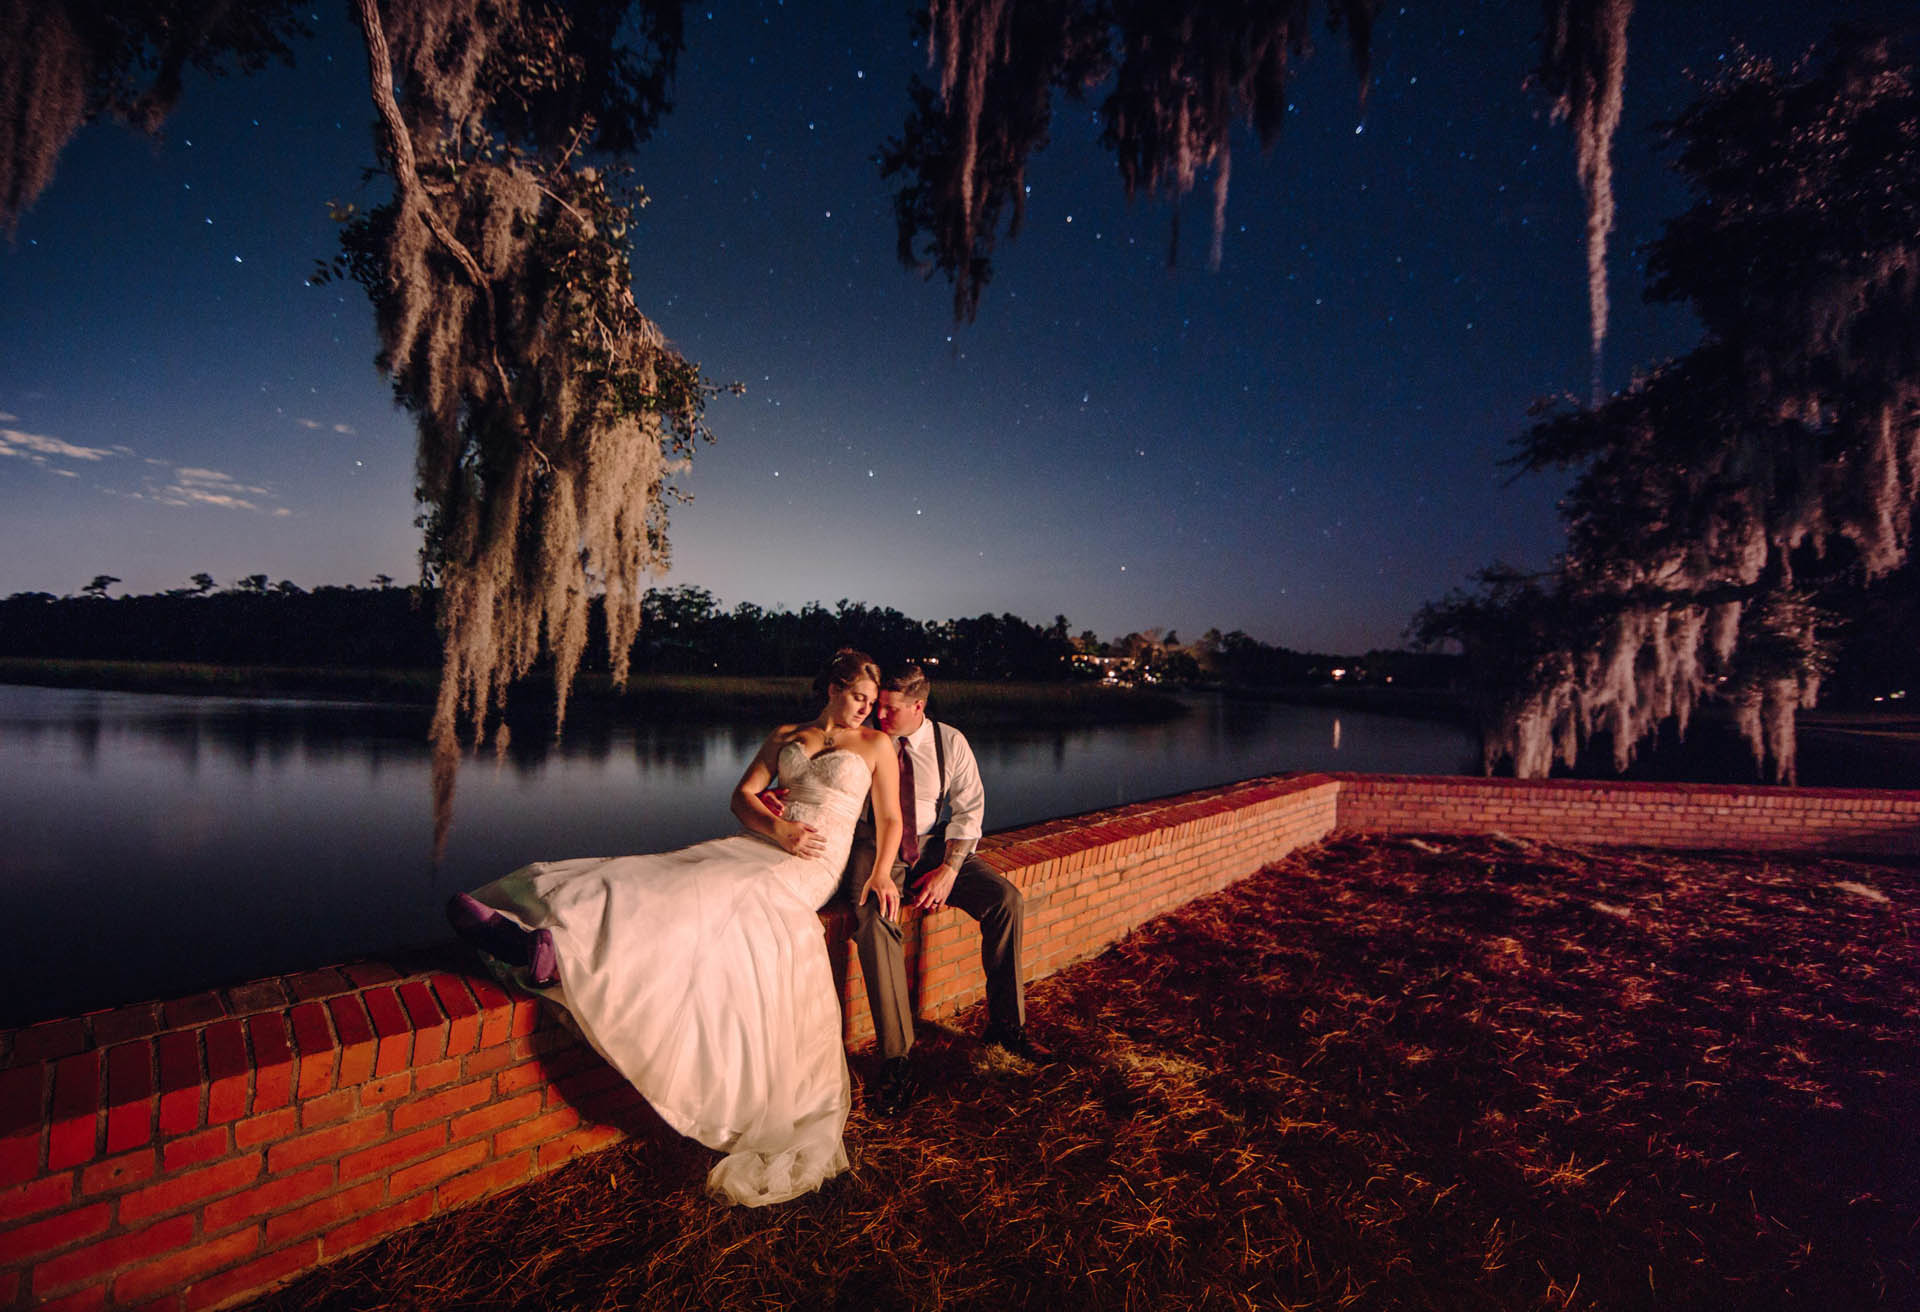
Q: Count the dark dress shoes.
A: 2